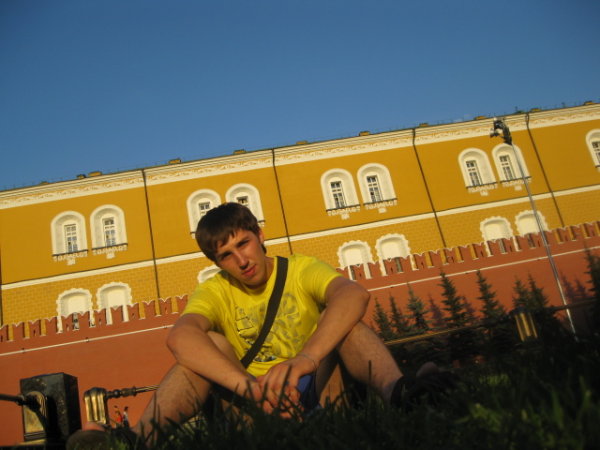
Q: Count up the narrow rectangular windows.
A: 9